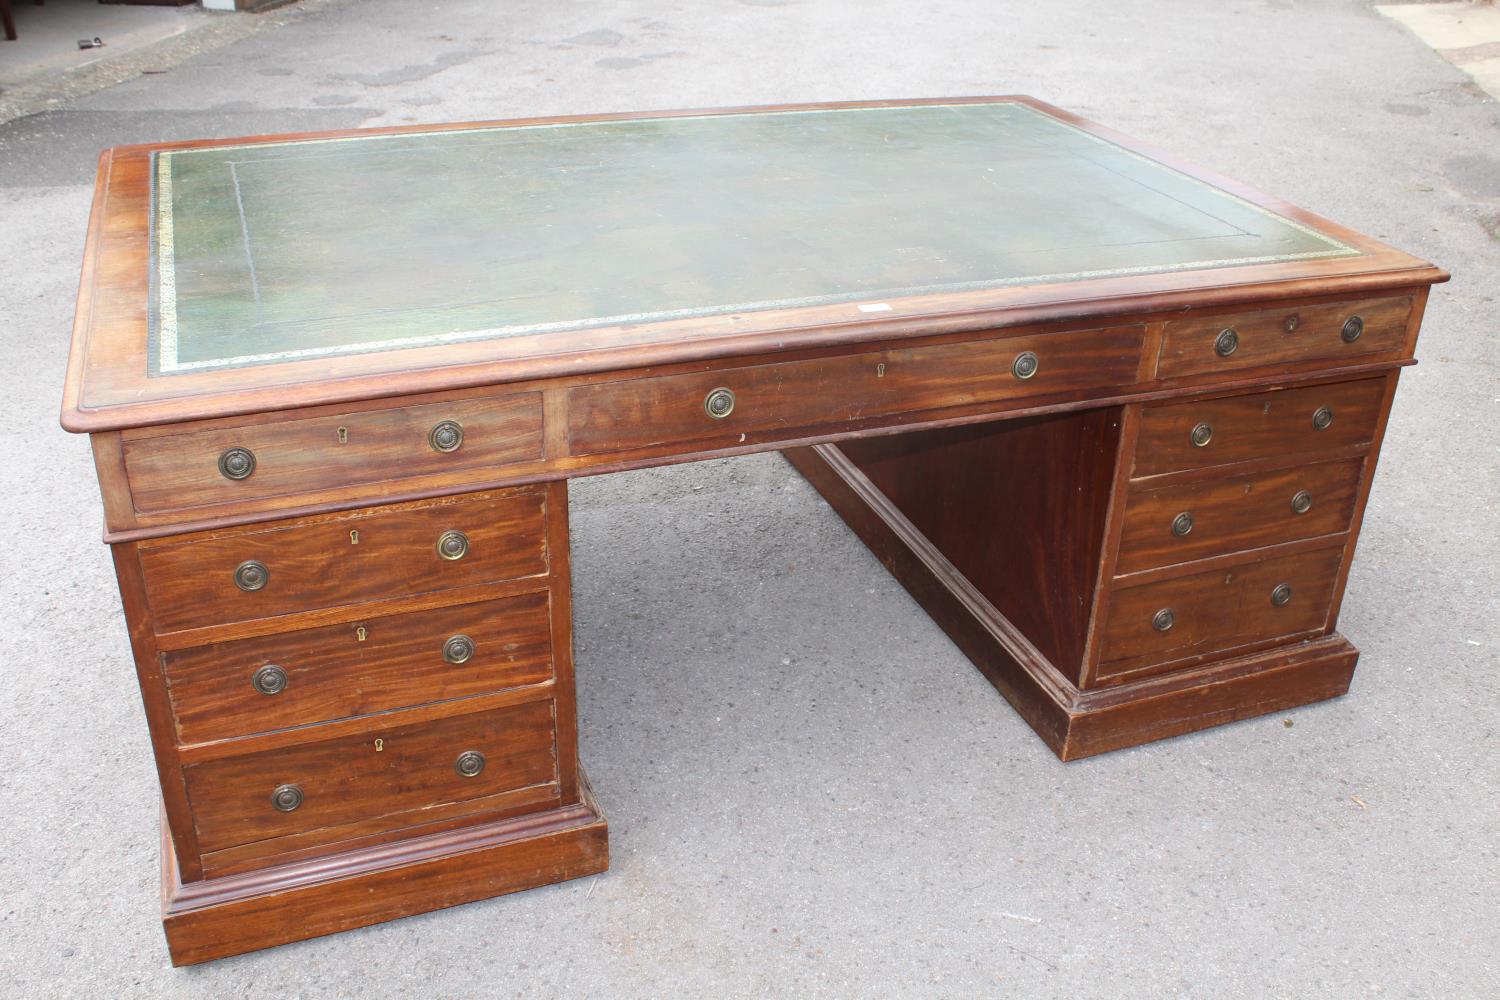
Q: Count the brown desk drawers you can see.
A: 9